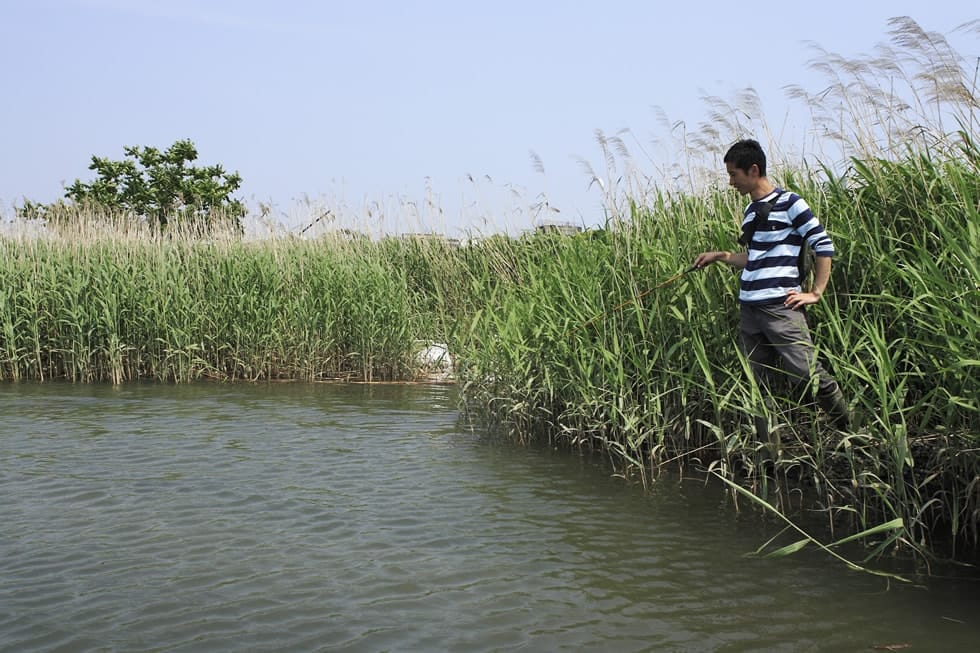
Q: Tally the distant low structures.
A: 2